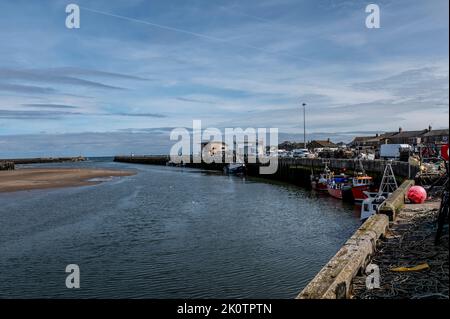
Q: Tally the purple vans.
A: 0